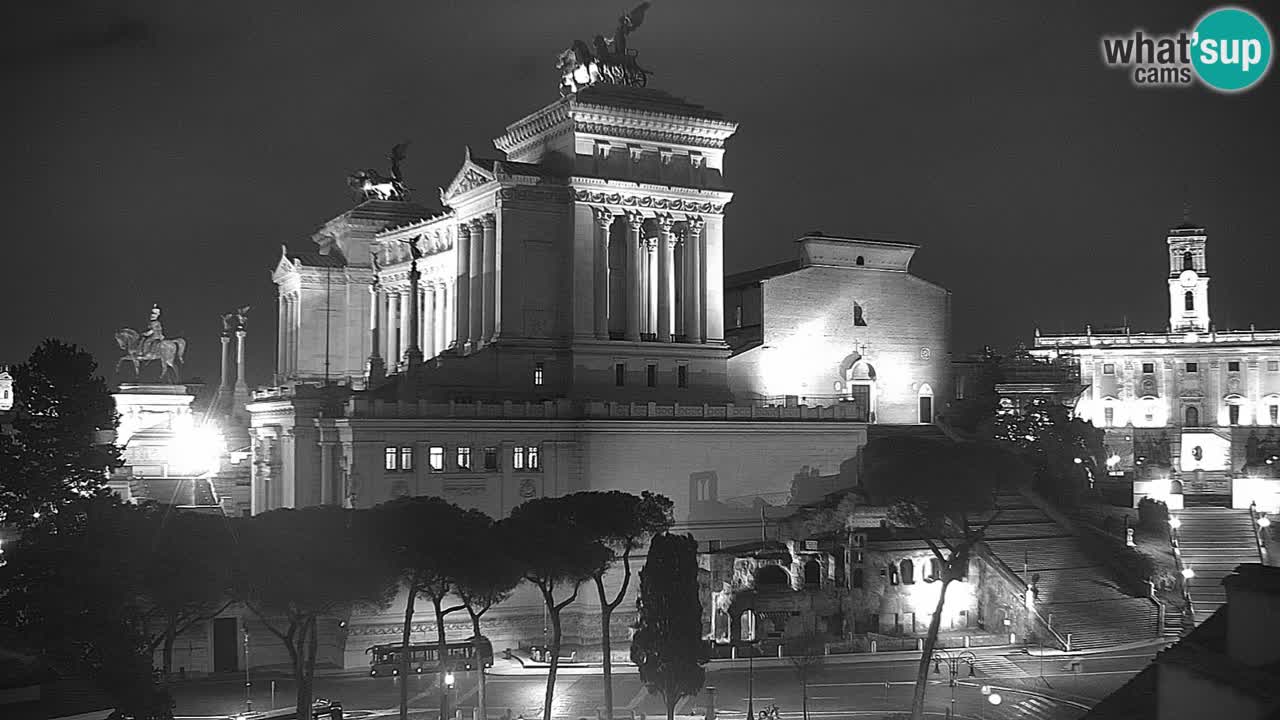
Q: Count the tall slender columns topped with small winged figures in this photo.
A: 4